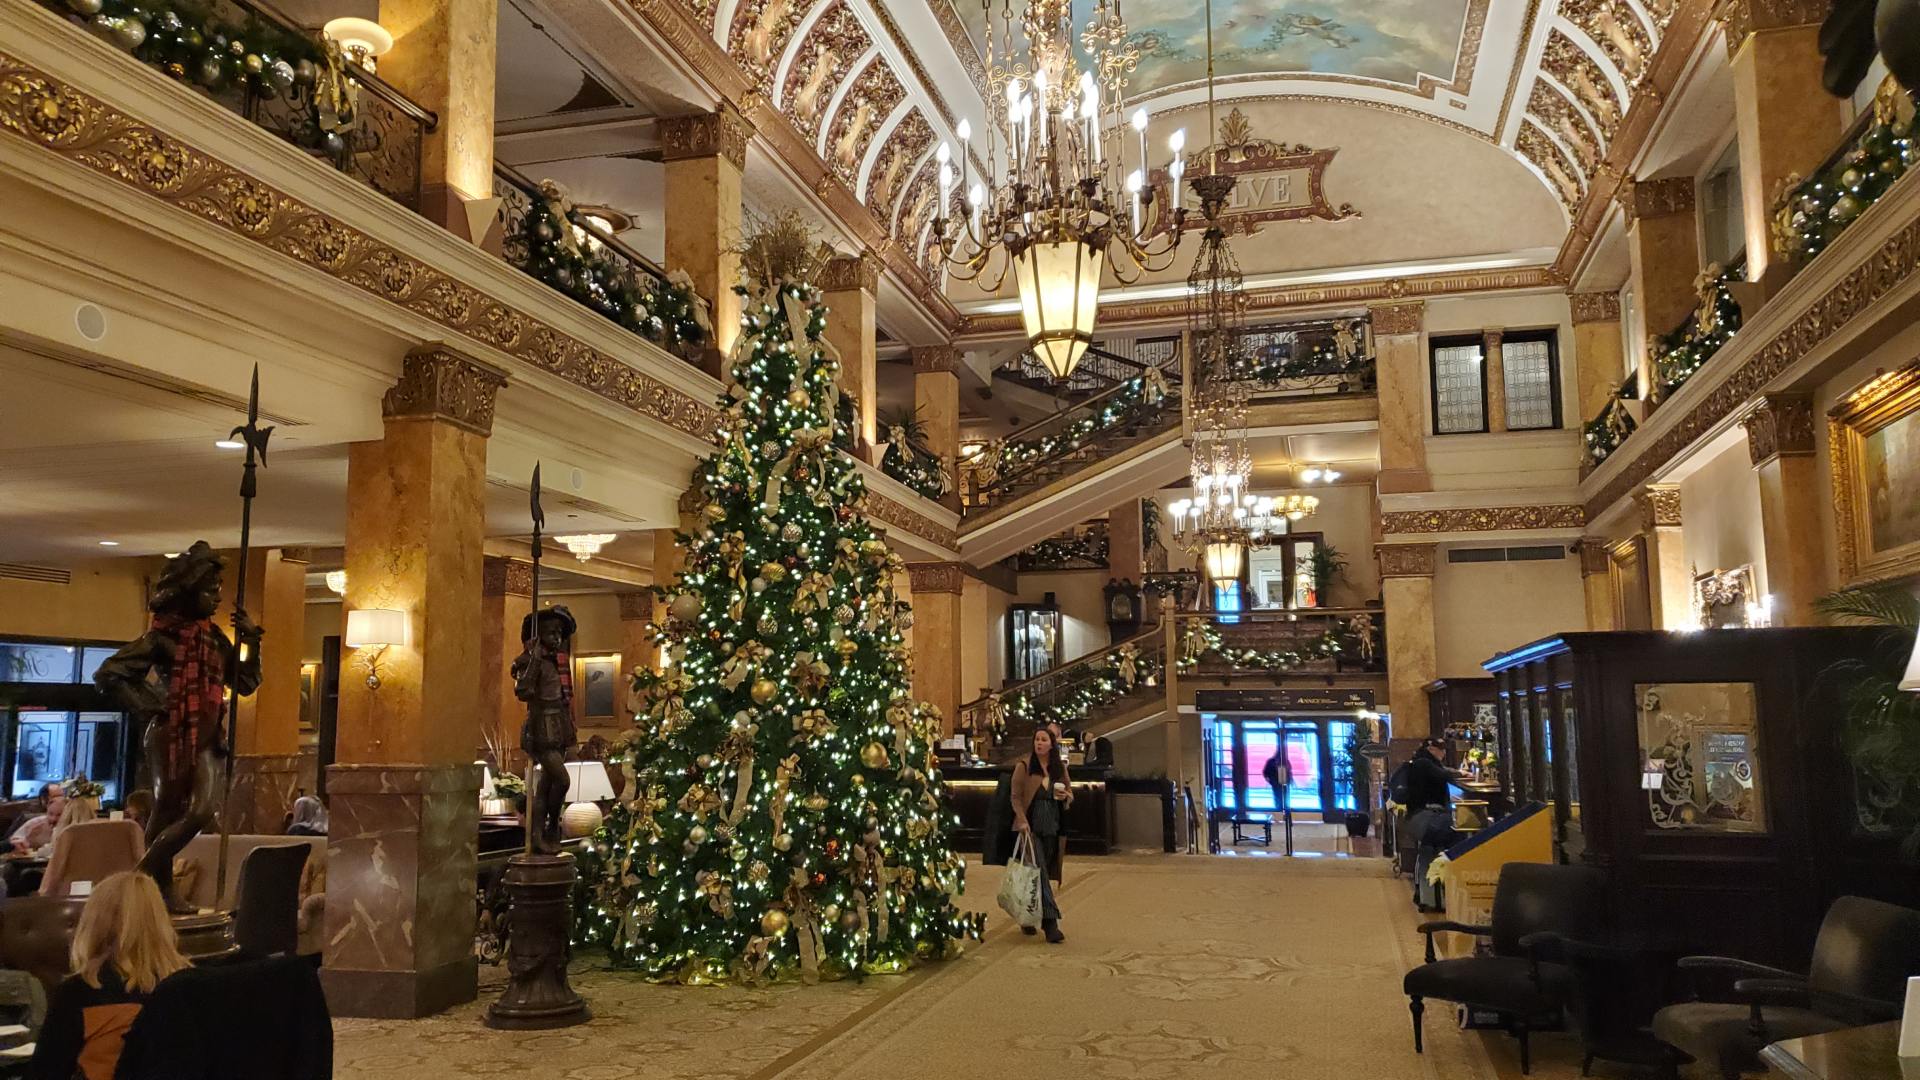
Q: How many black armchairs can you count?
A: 2